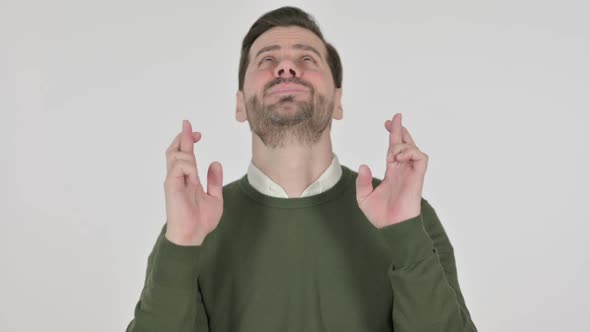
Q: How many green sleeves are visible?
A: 2